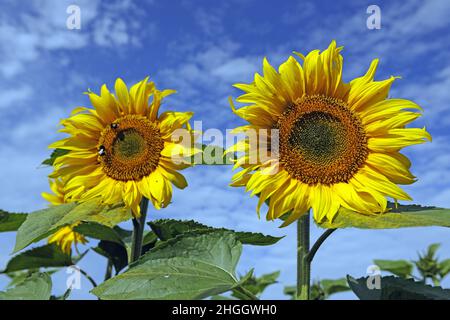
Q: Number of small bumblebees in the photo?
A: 2